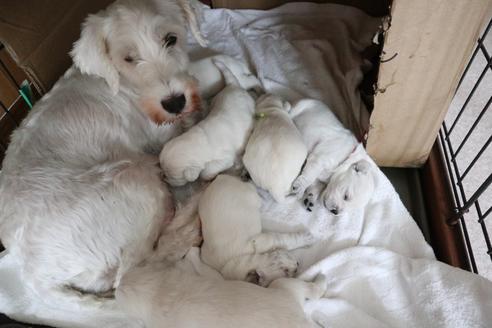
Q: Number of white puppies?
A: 5